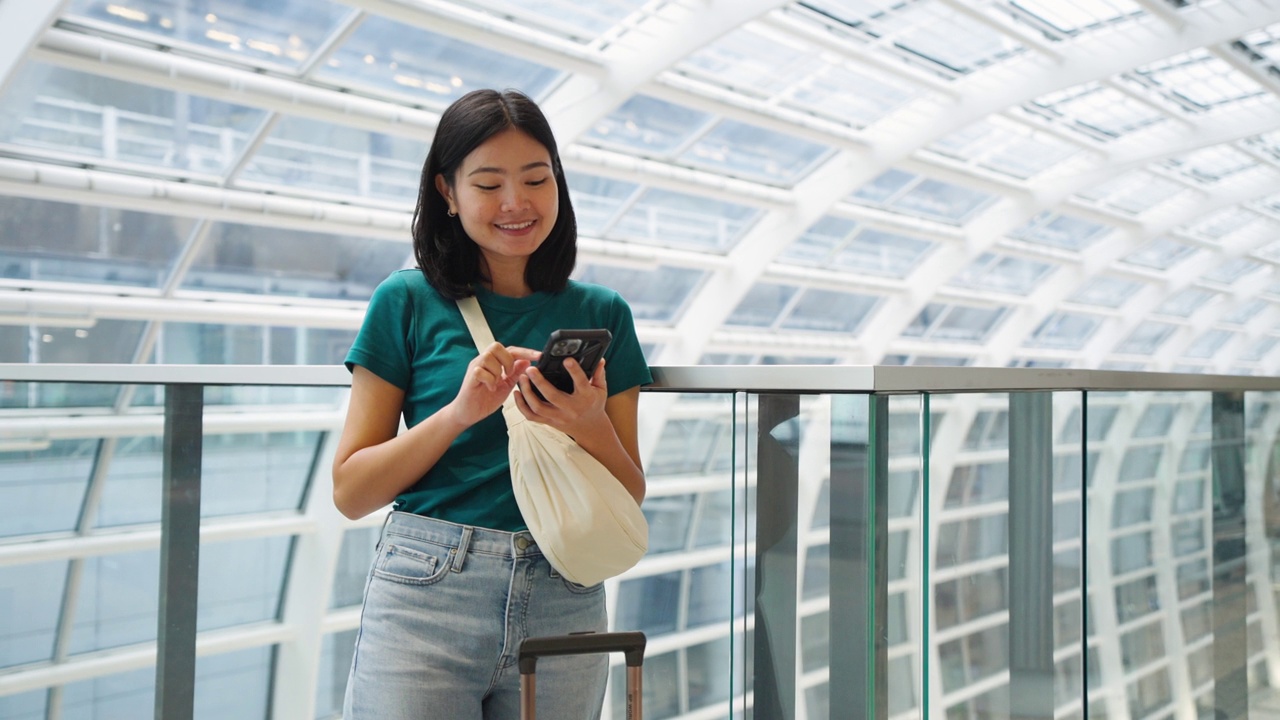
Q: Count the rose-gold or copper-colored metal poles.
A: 2